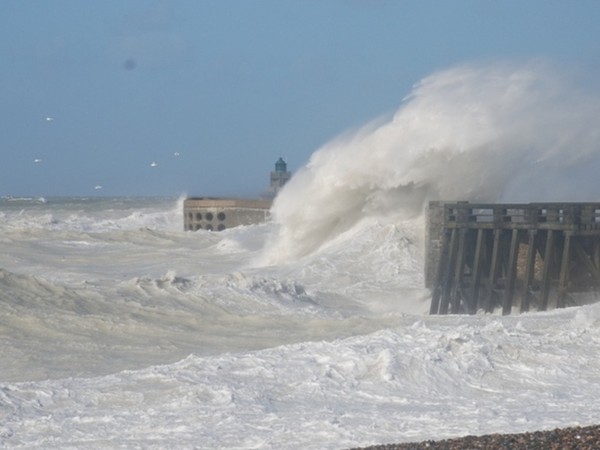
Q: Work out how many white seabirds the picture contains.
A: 5